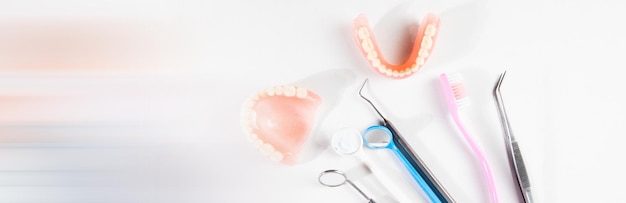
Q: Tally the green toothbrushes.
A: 0